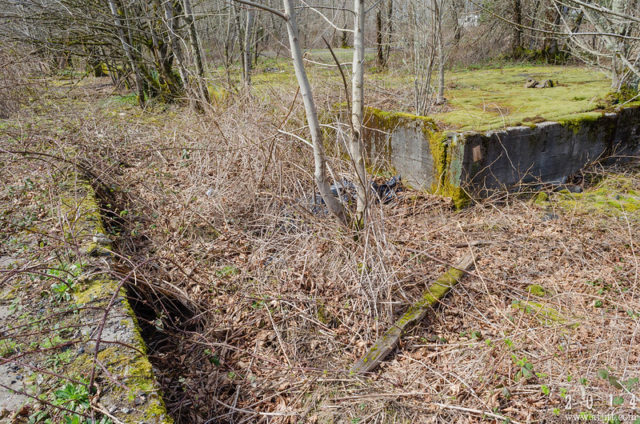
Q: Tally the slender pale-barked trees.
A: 2